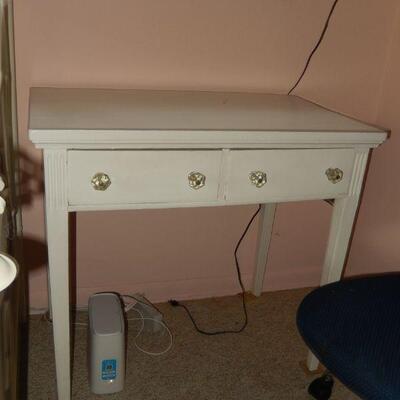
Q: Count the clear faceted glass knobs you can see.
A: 4